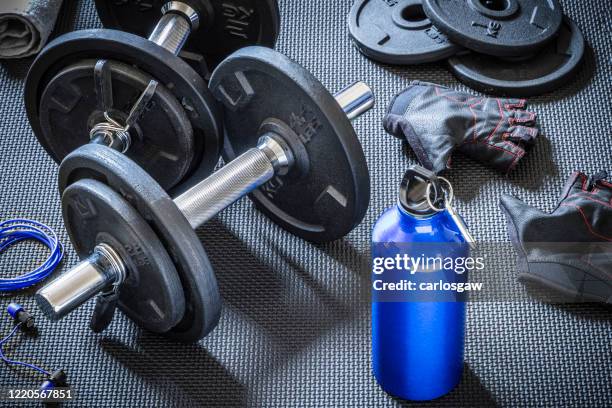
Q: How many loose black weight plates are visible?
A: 3